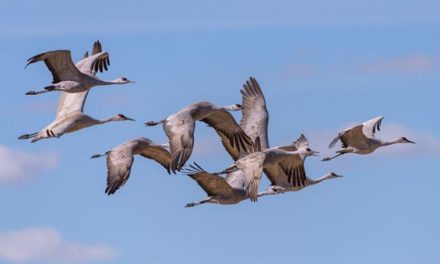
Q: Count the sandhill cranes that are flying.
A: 8